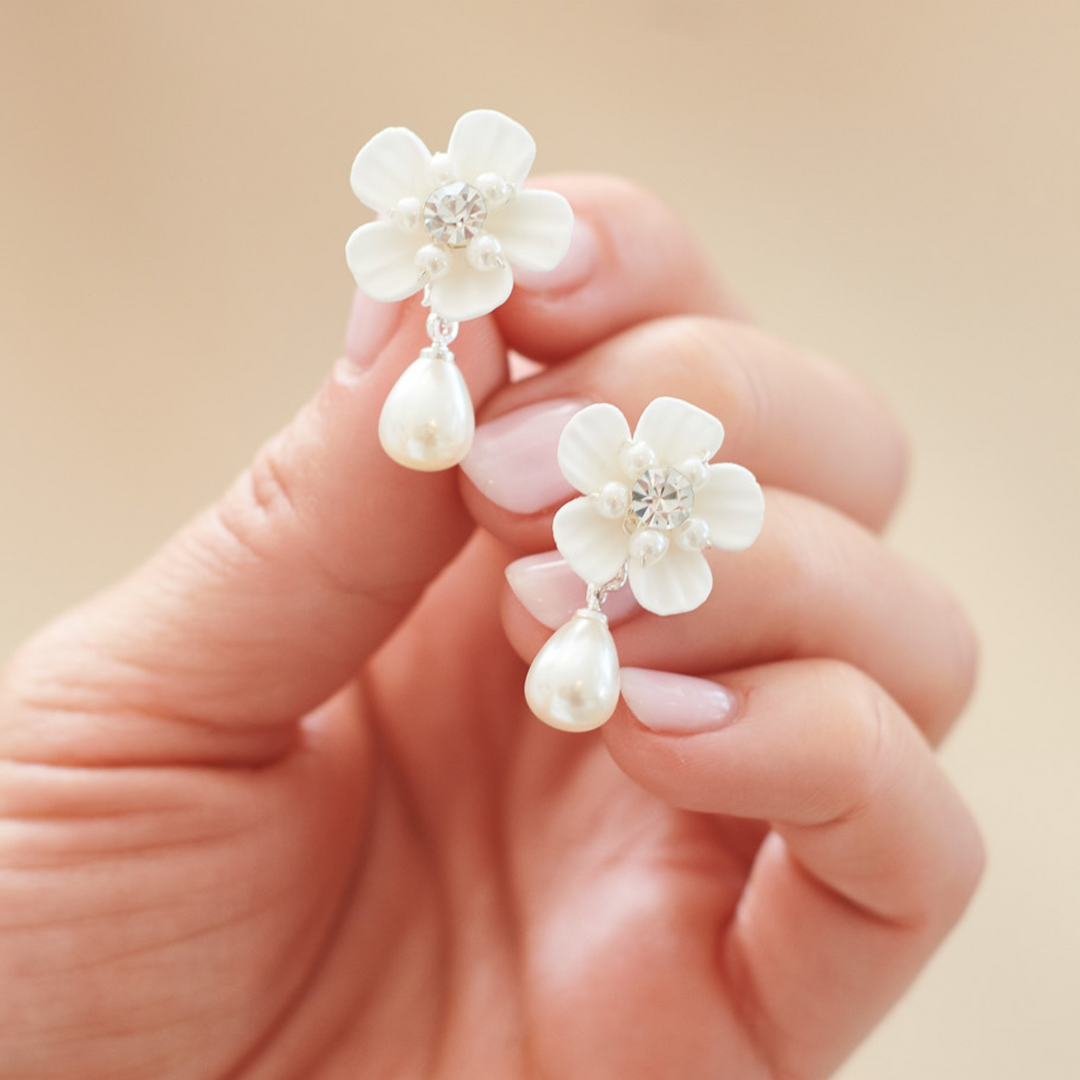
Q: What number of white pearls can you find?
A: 12